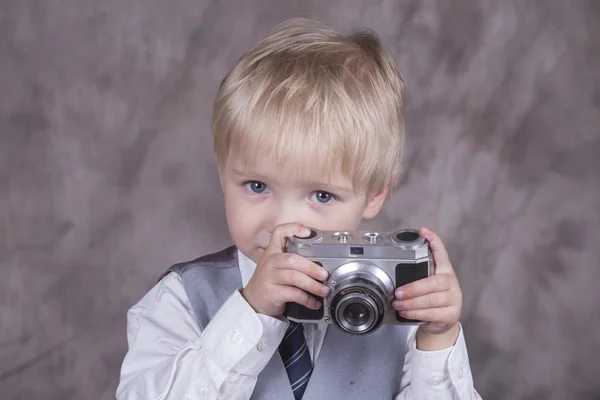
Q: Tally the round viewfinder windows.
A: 0